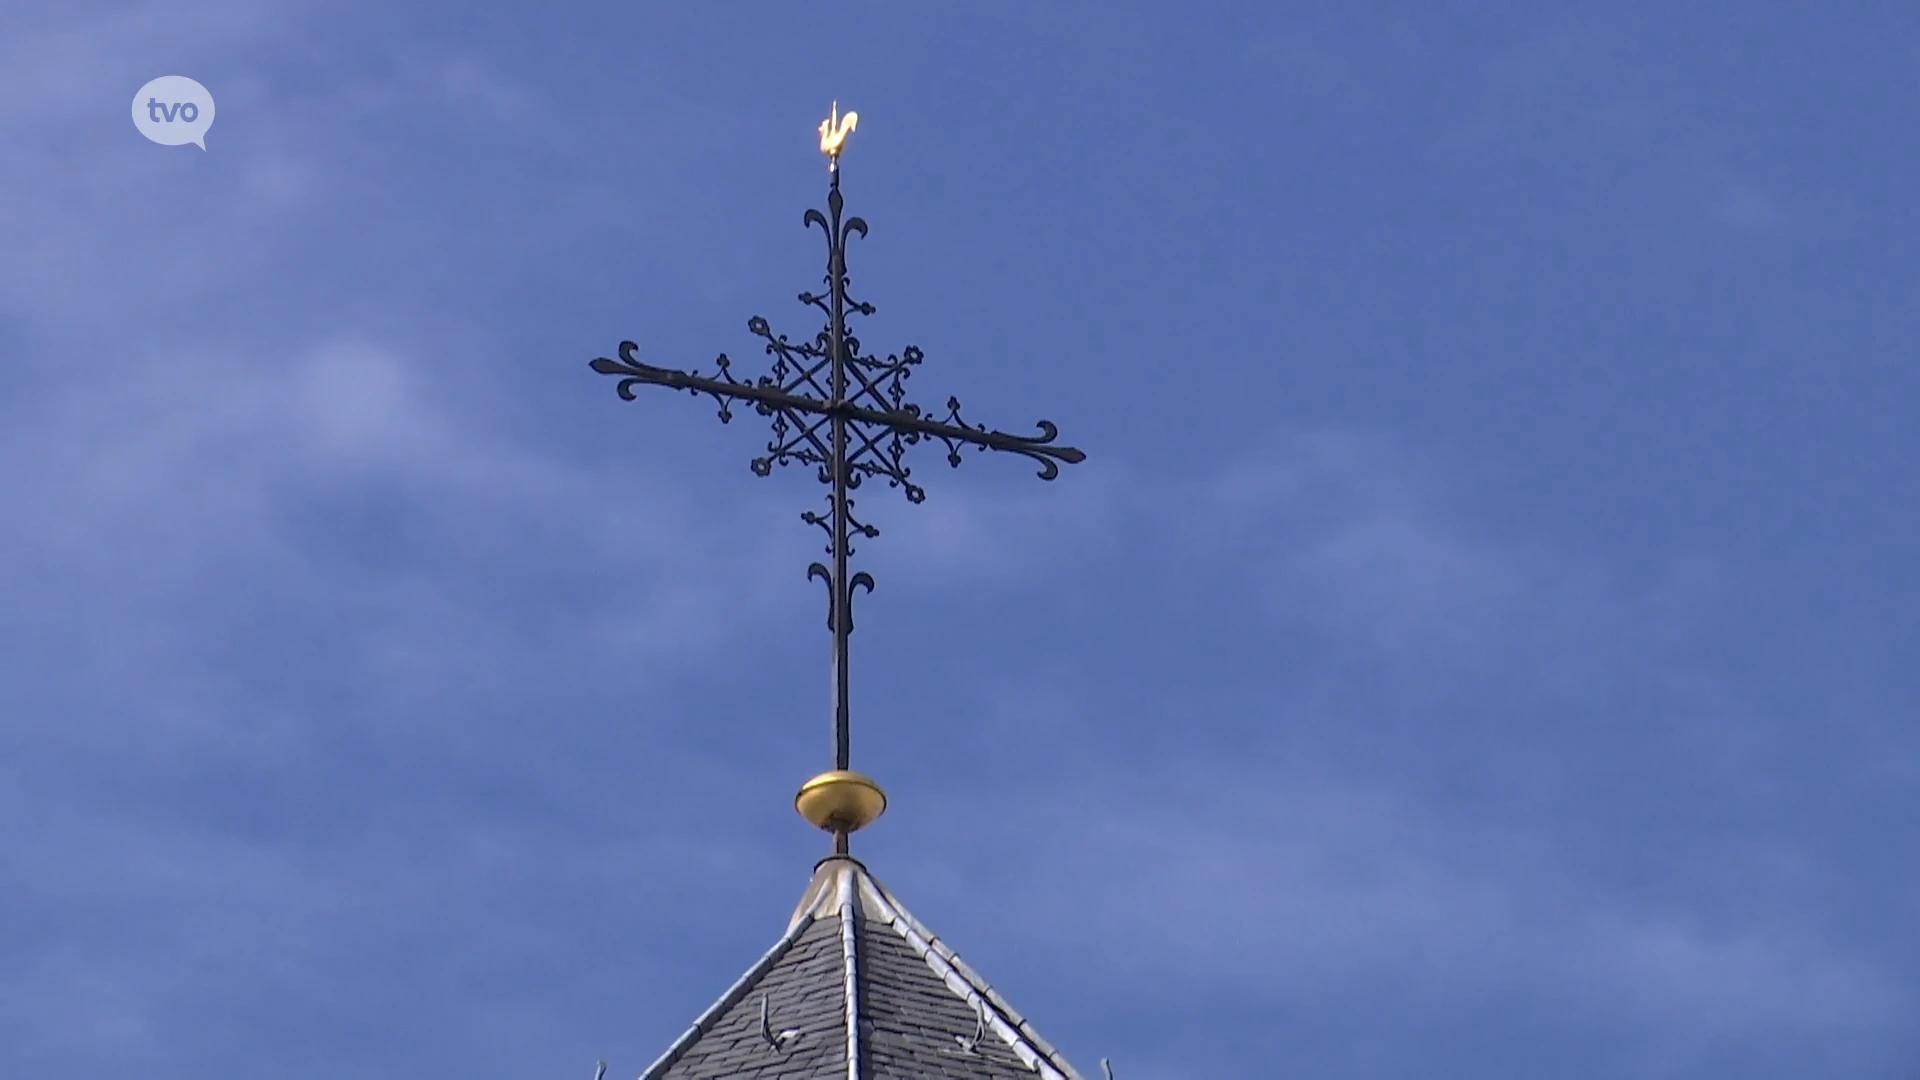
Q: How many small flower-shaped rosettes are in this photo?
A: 4